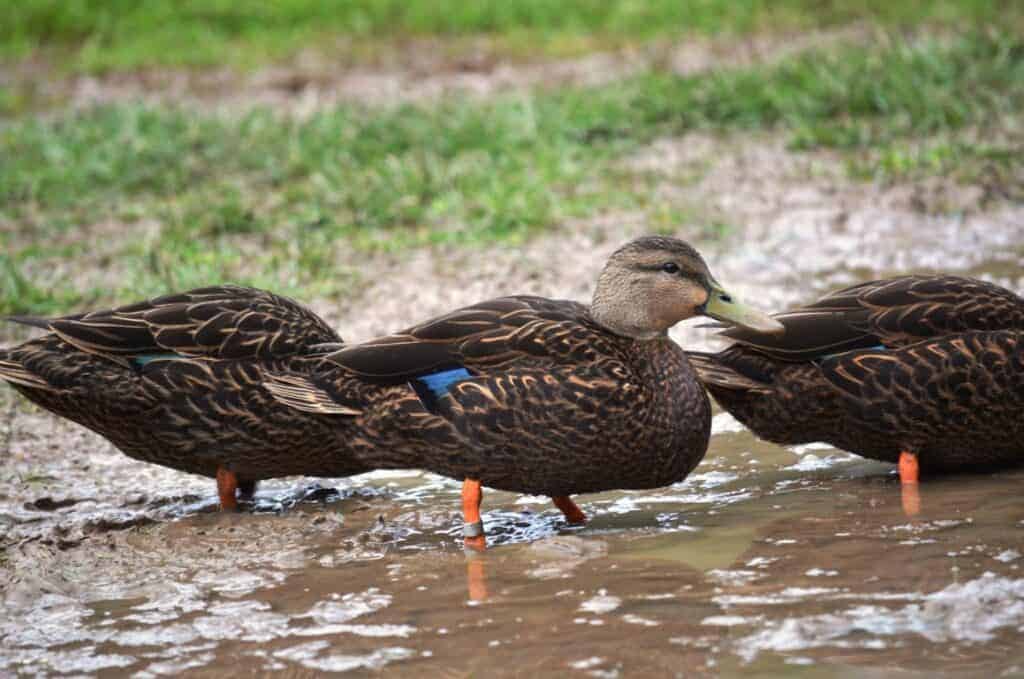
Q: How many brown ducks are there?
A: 3